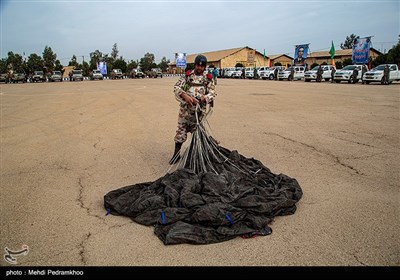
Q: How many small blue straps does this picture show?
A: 3